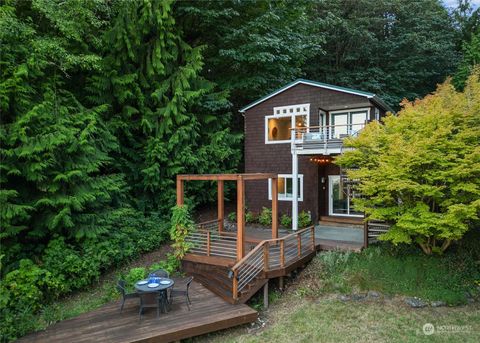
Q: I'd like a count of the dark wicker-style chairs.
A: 4